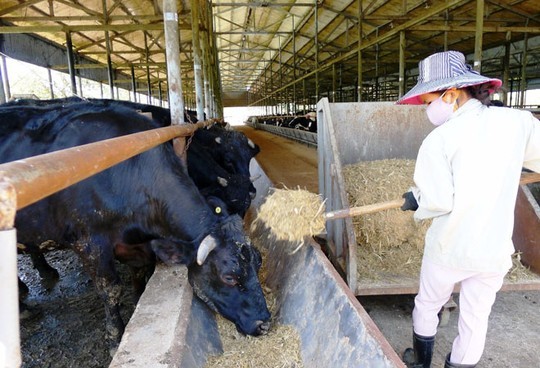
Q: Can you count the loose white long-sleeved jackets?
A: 1